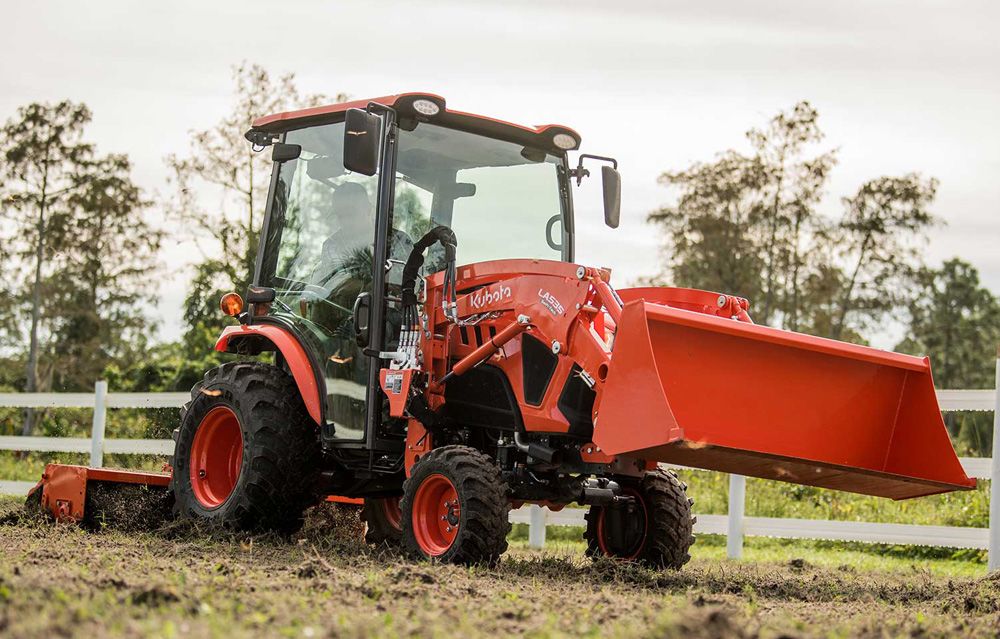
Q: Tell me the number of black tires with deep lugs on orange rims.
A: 4